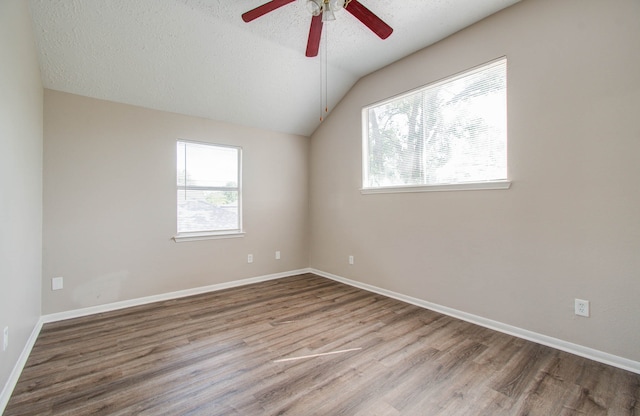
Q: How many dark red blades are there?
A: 3